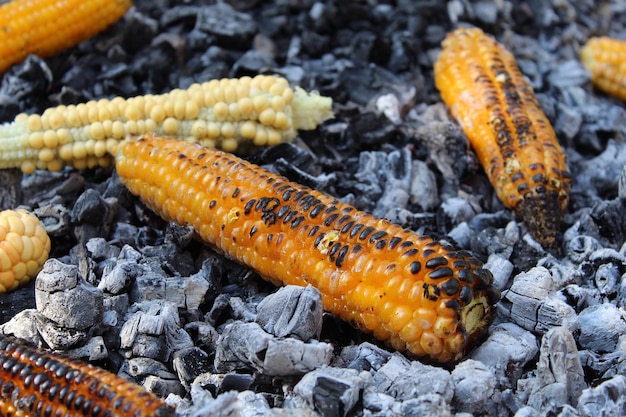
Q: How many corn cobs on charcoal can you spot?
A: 7